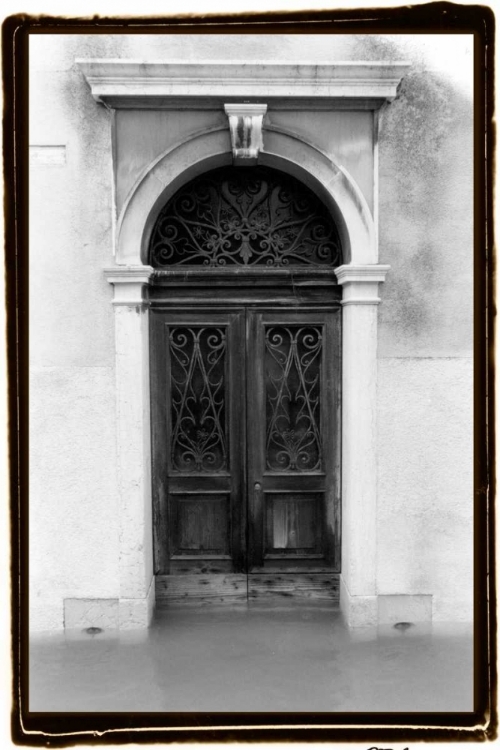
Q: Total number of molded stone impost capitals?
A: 2